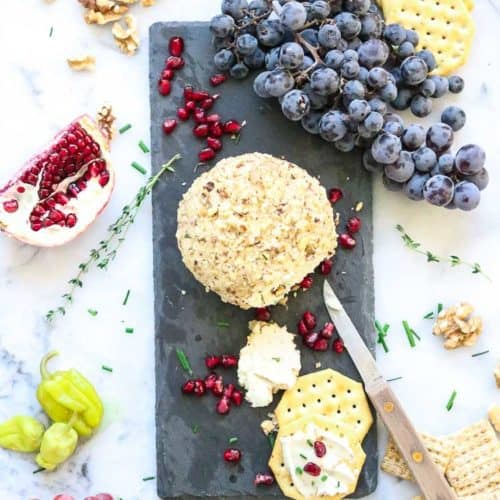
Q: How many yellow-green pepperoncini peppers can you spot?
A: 3